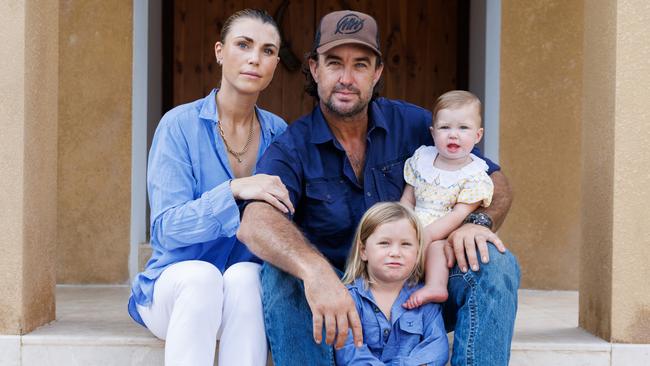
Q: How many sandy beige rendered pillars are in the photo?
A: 2